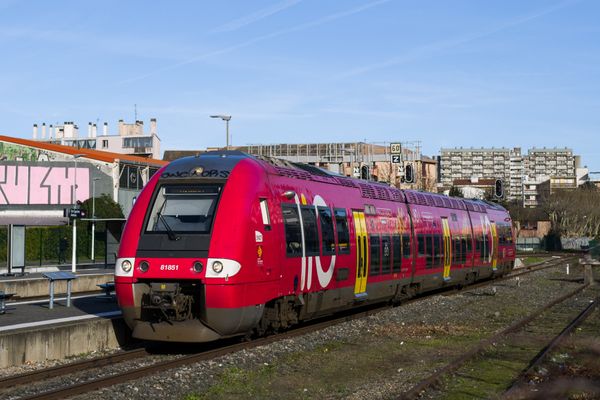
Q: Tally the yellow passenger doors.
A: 3